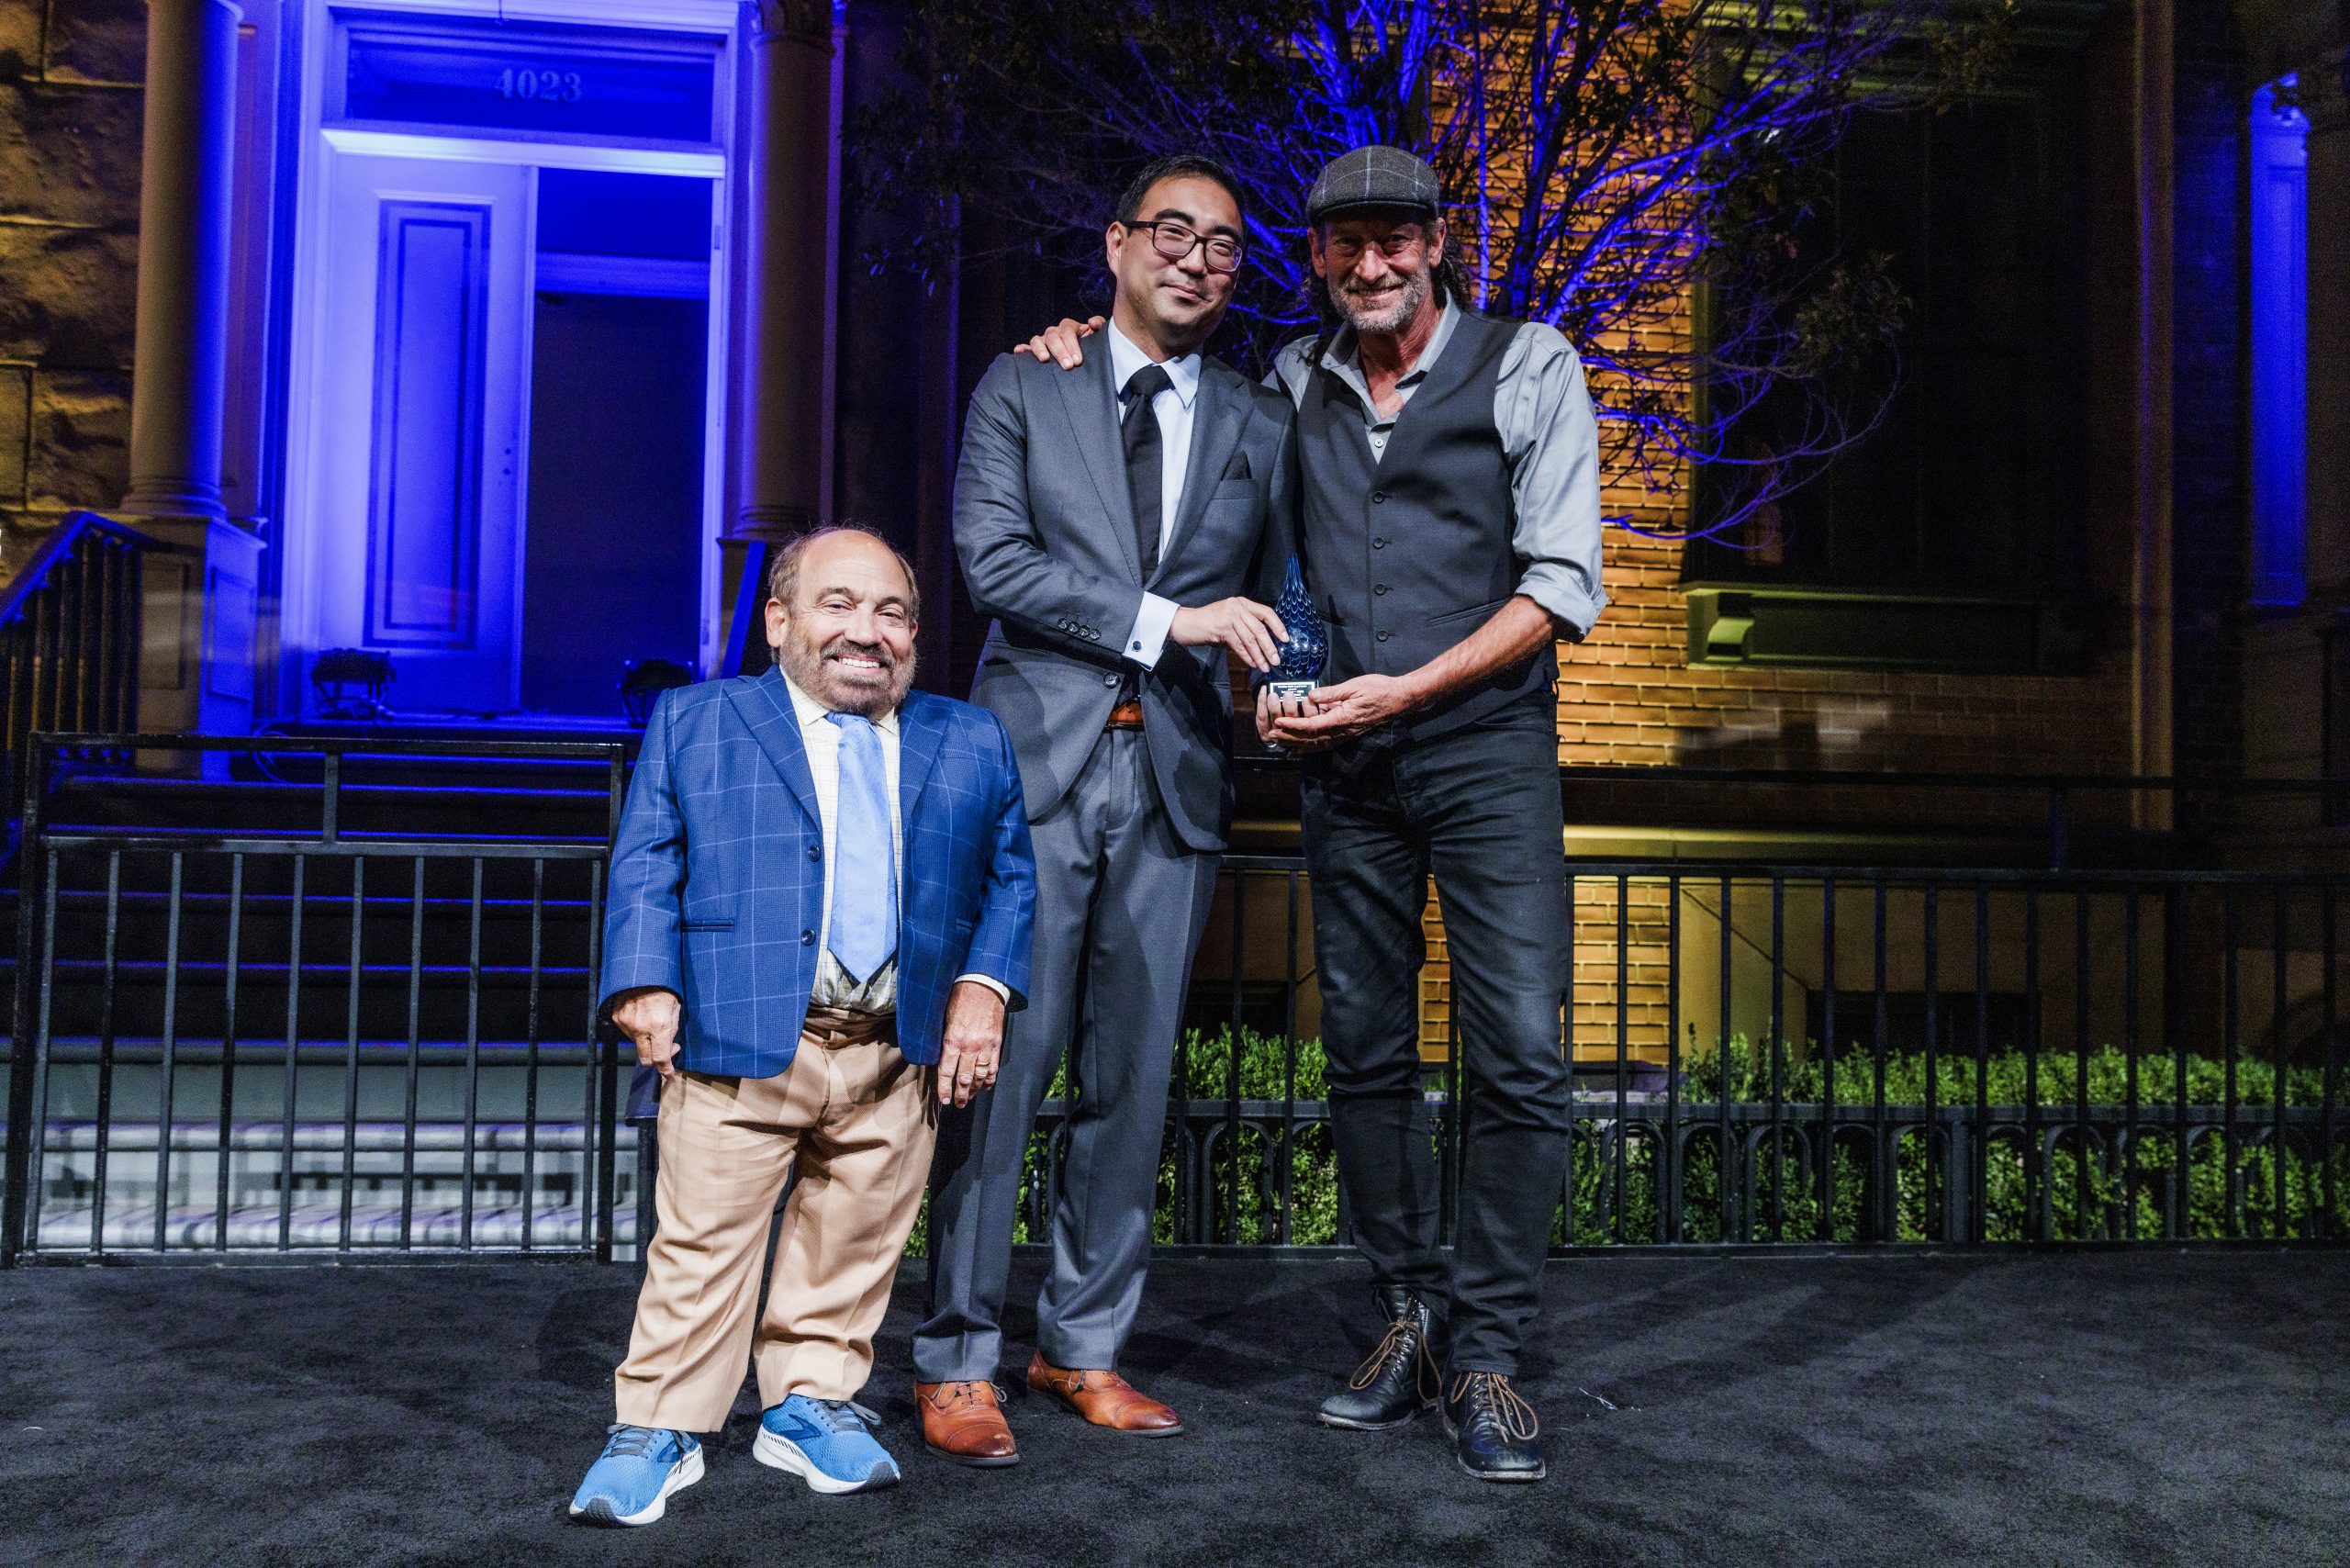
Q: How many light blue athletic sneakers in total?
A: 2